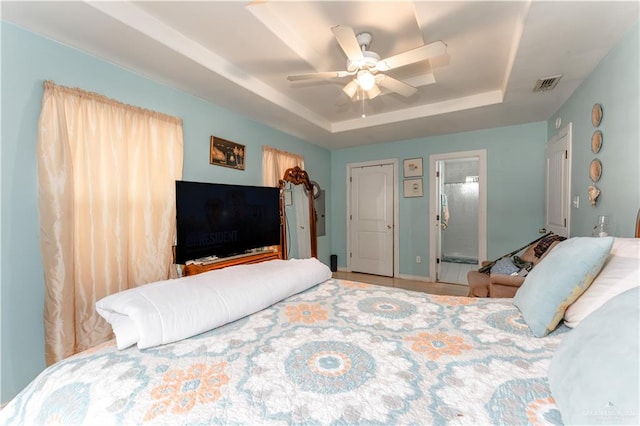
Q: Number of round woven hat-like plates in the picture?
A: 3